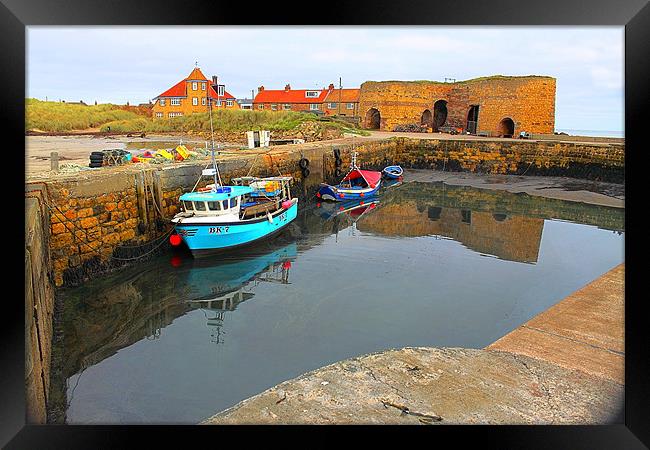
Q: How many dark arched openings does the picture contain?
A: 5